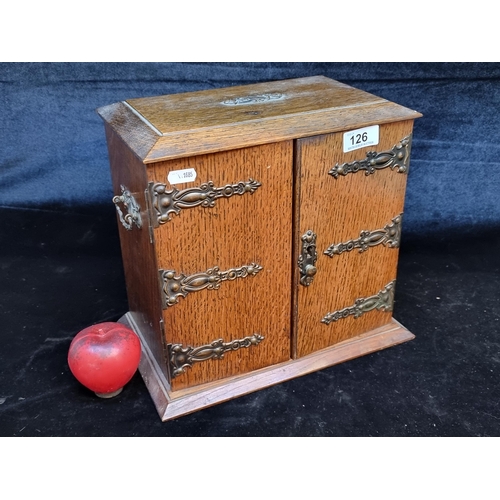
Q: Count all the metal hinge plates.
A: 6